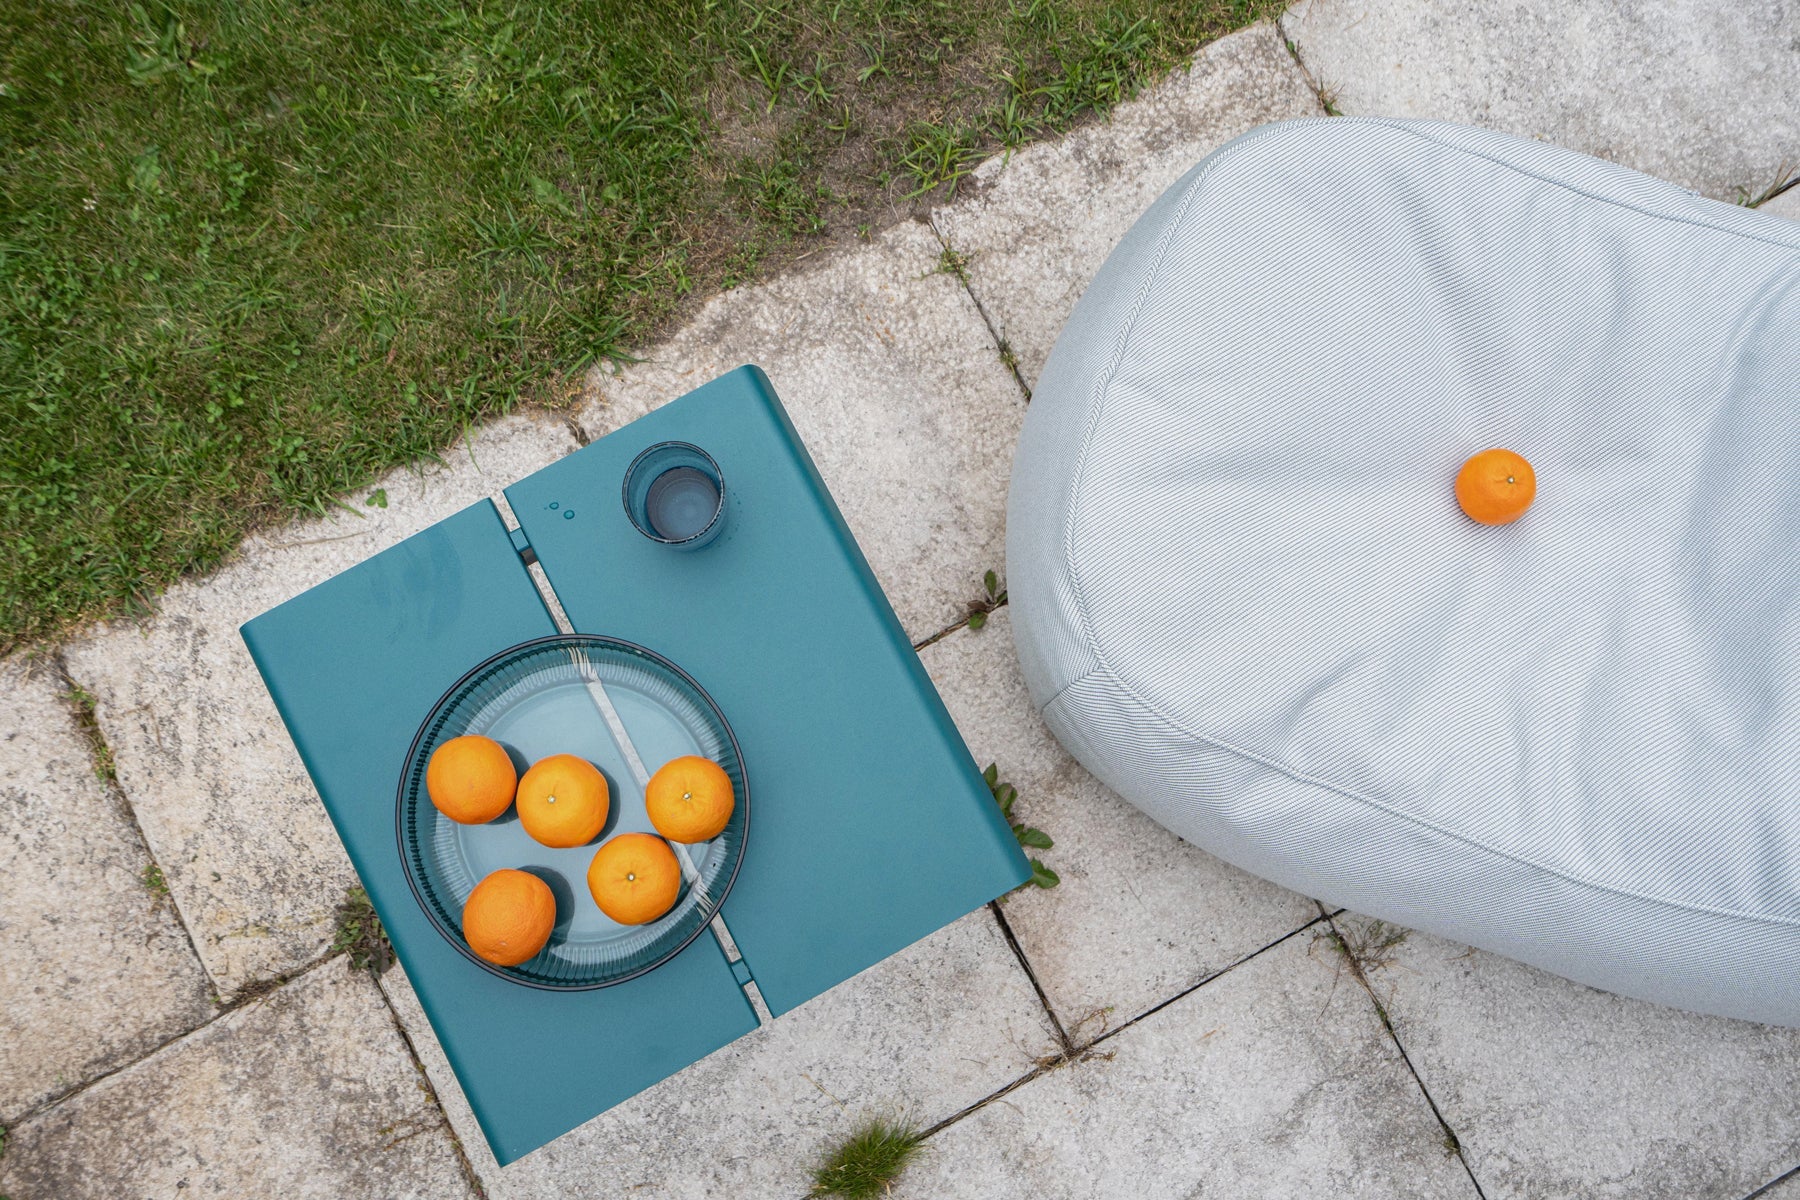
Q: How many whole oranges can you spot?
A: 6